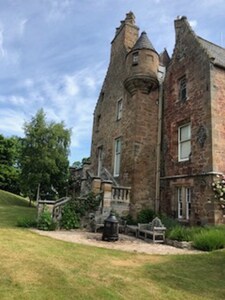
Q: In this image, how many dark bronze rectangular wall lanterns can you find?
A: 0